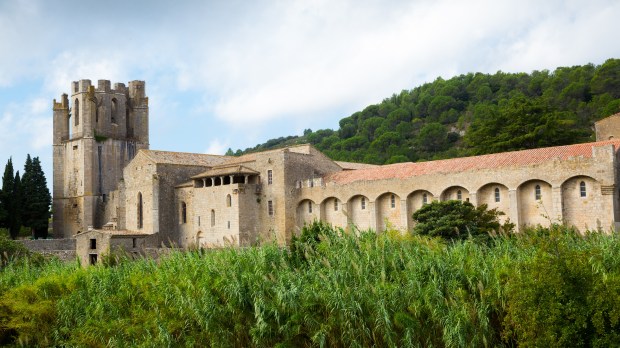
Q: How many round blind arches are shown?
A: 9